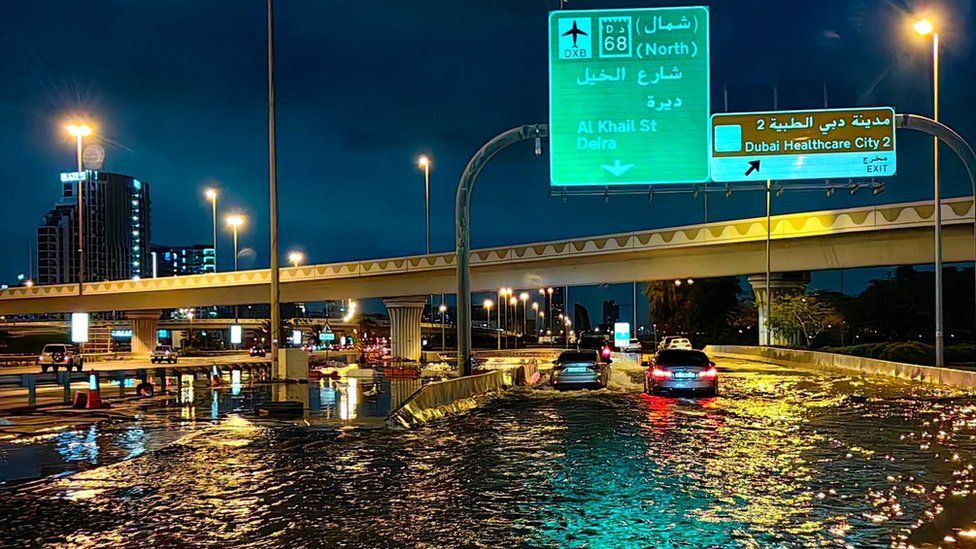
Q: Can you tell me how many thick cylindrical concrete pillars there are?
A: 3